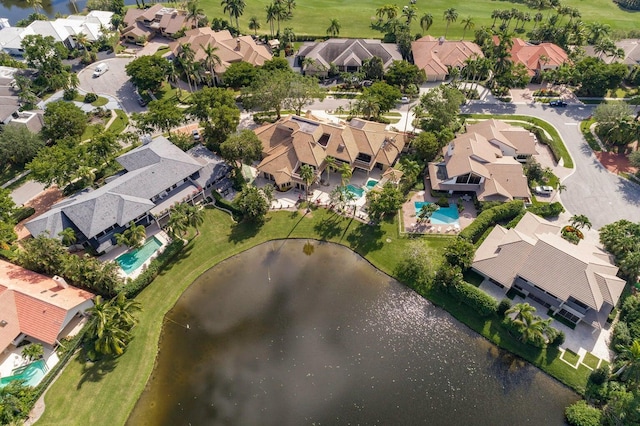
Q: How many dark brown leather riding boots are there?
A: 0